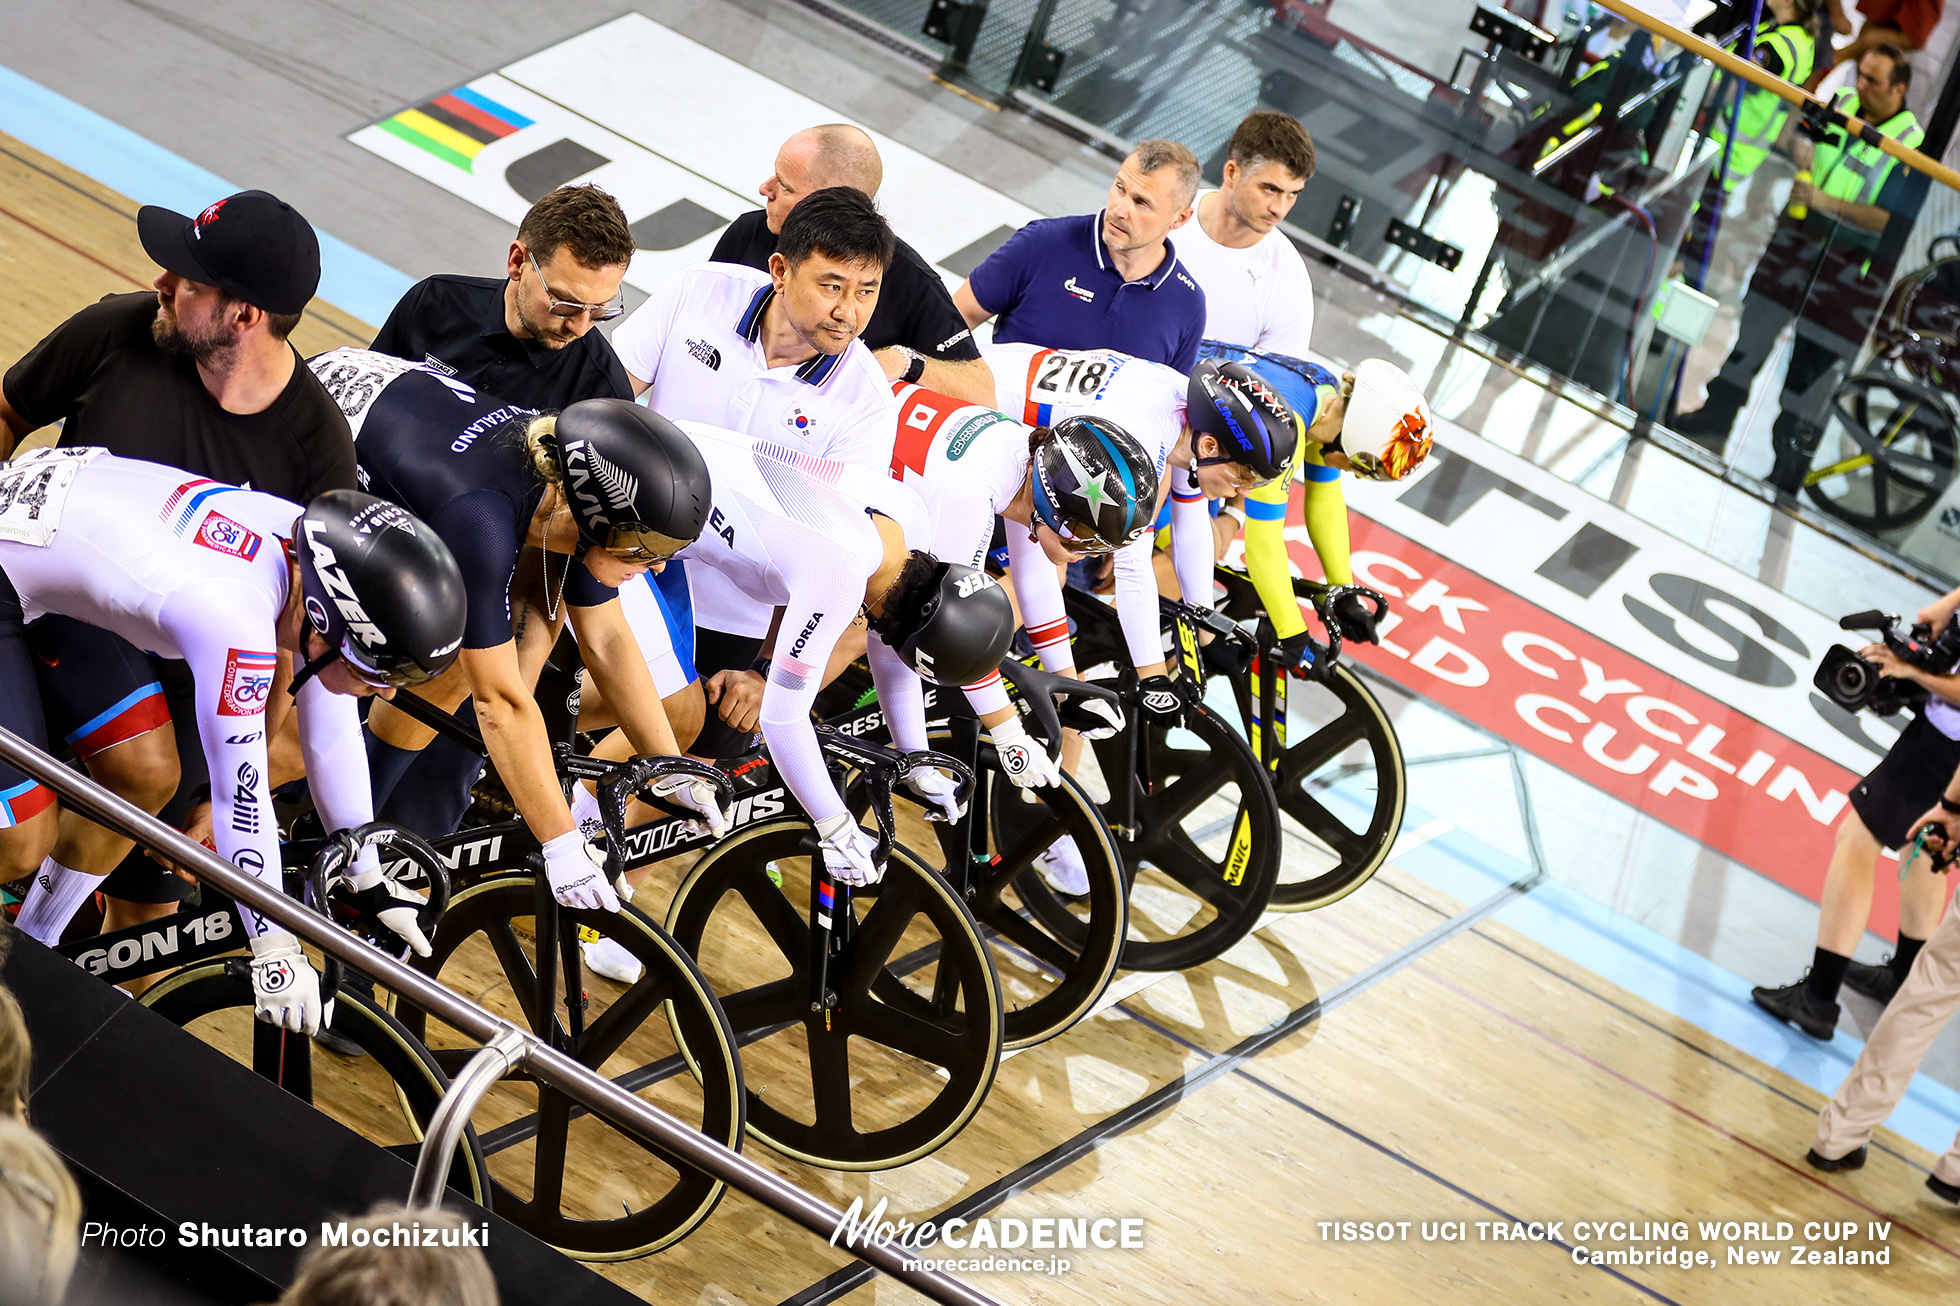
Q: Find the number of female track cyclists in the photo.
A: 6